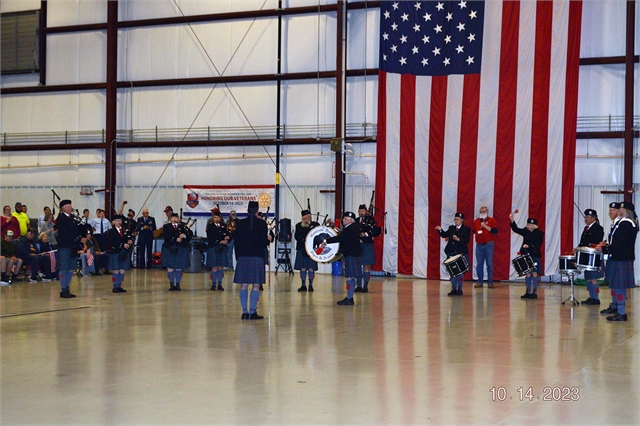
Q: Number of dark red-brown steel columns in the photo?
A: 3